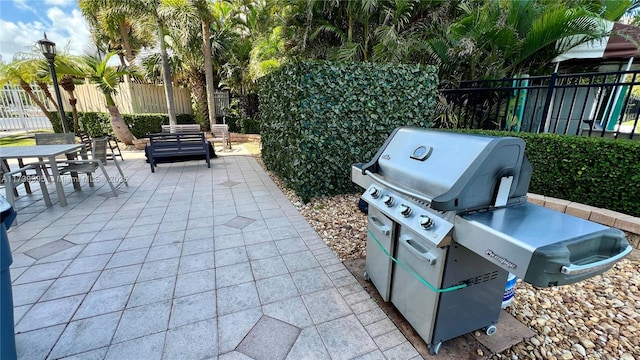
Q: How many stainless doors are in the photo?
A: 2